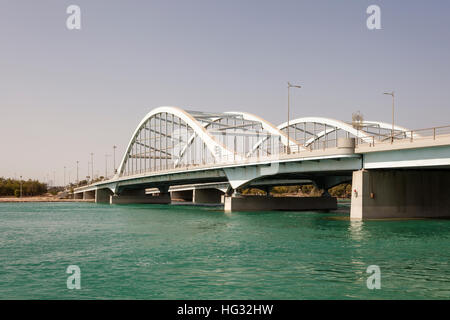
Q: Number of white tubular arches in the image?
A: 4